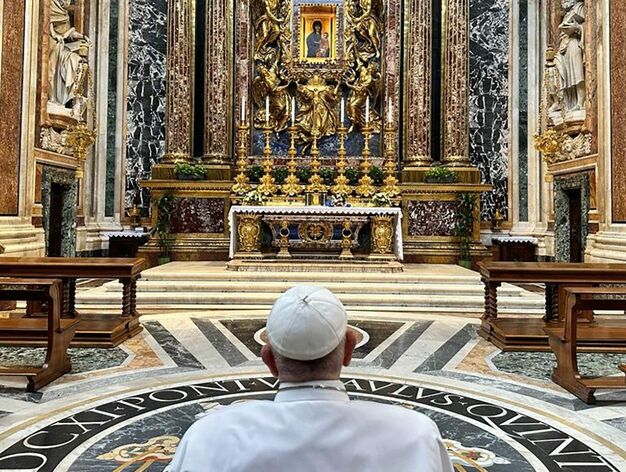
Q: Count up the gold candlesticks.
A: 6